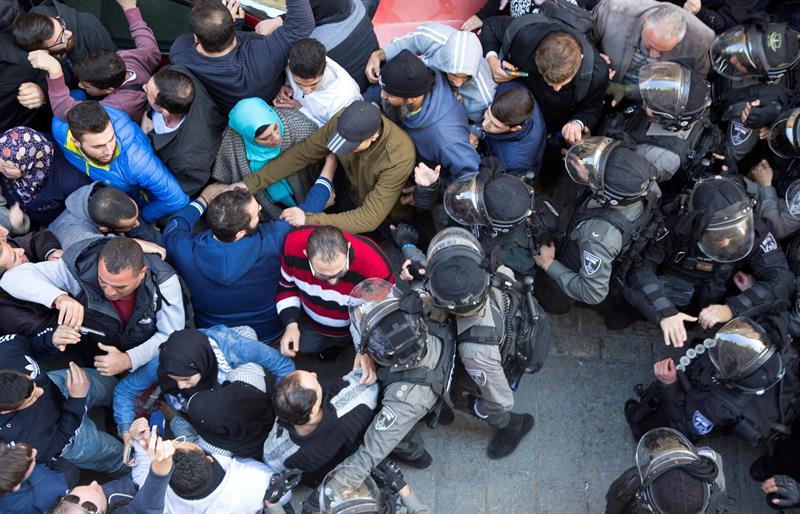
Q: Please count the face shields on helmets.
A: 12